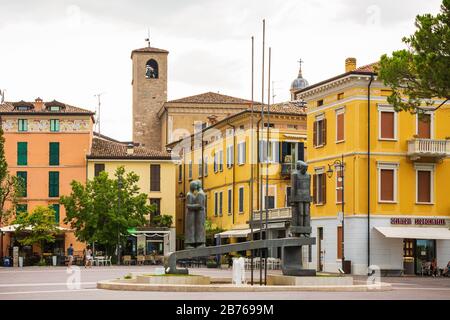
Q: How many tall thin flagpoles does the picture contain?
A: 3